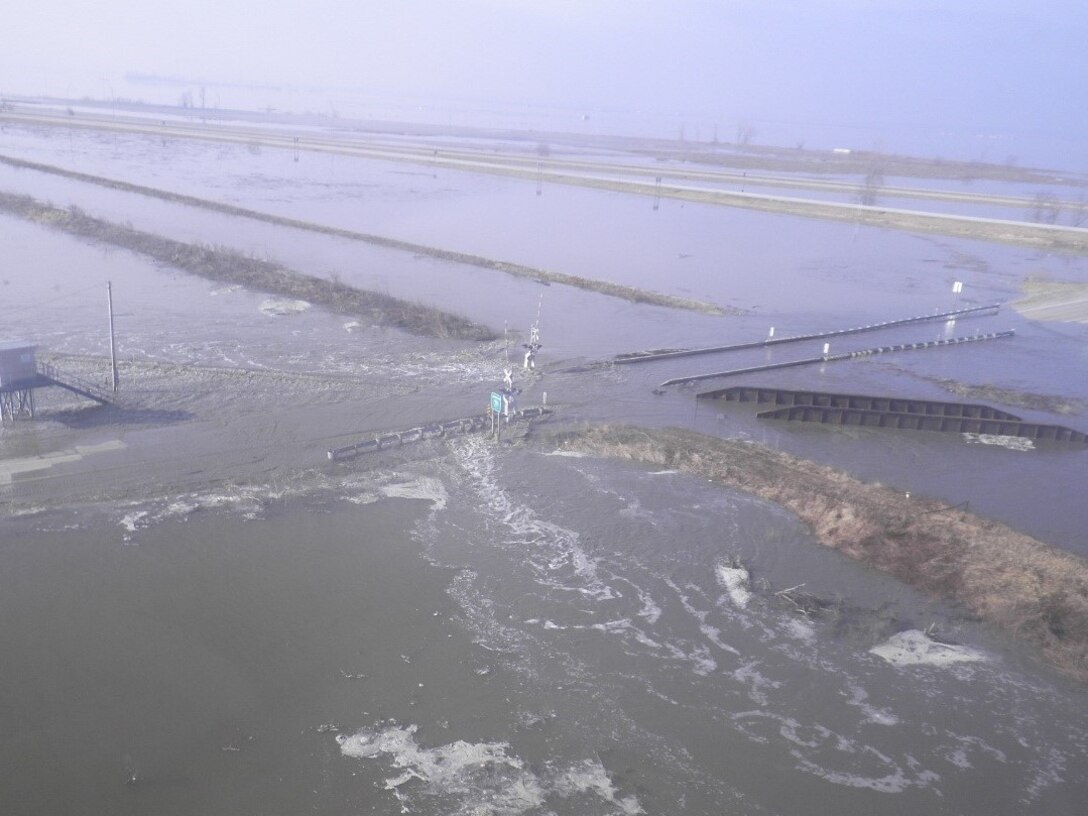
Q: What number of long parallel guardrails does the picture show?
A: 2